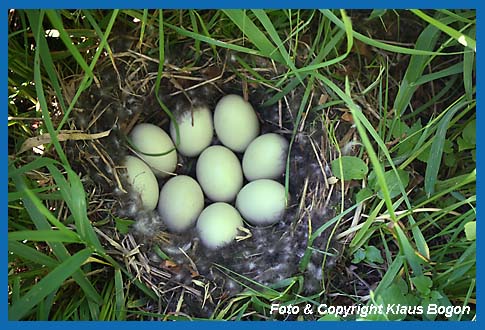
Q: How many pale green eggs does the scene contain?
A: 9